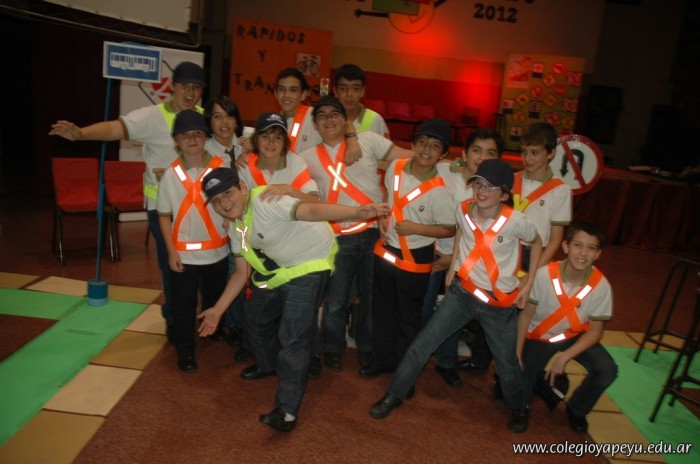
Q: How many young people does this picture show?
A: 13